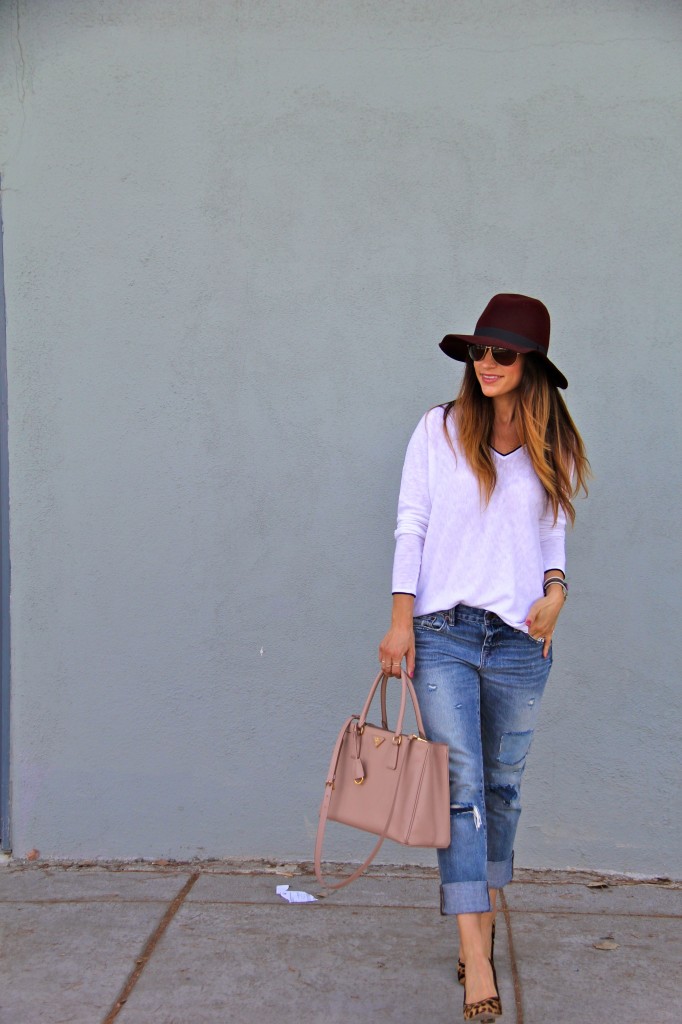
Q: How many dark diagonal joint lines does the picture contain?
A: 2